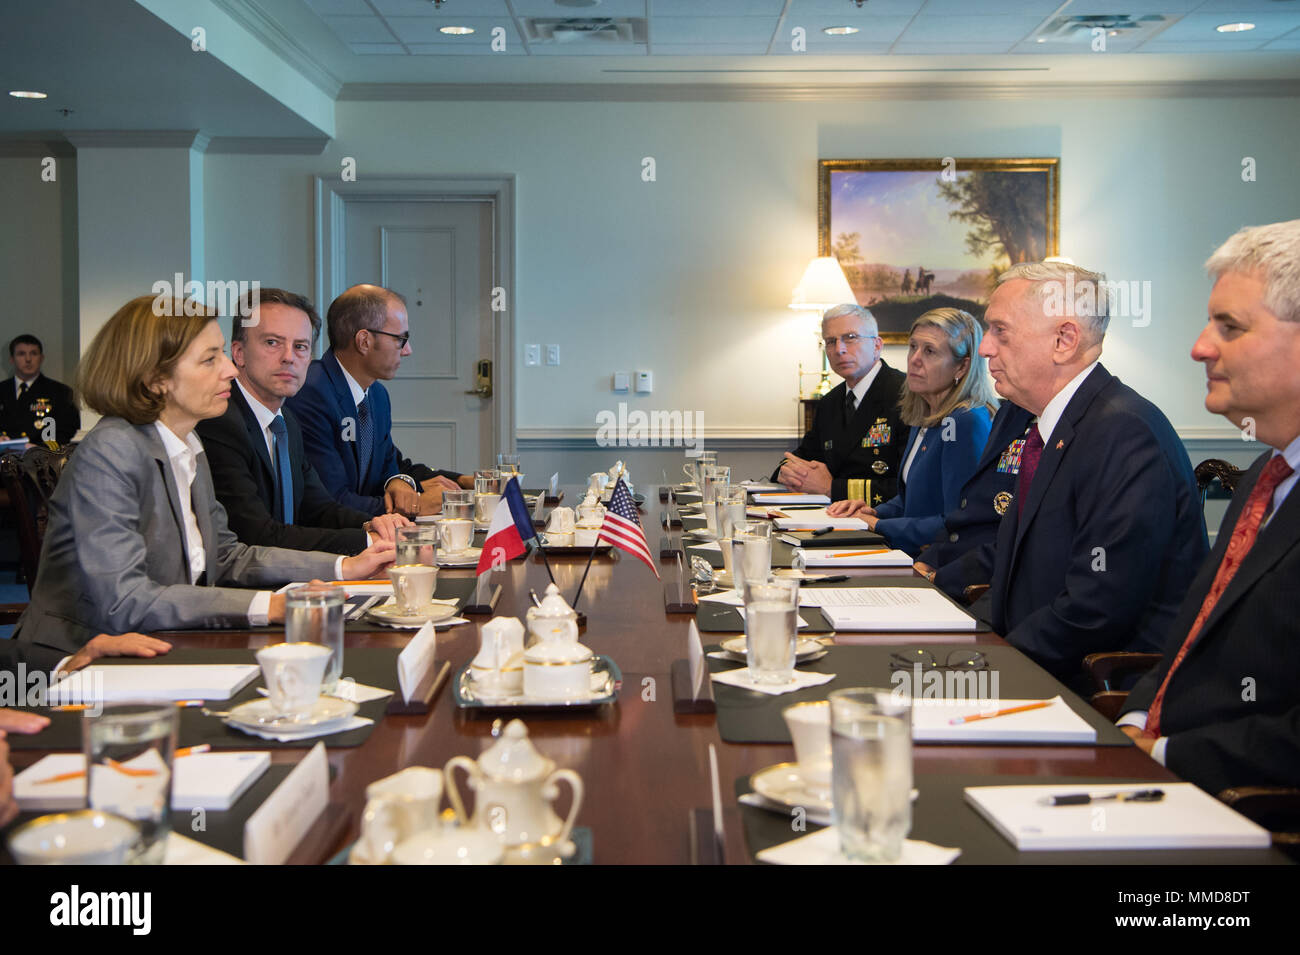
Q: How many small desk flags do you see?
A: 2